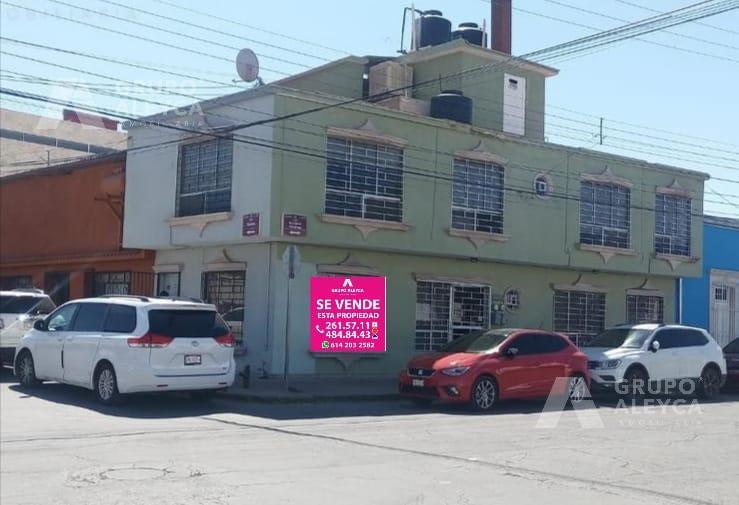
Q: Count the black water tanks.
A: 3